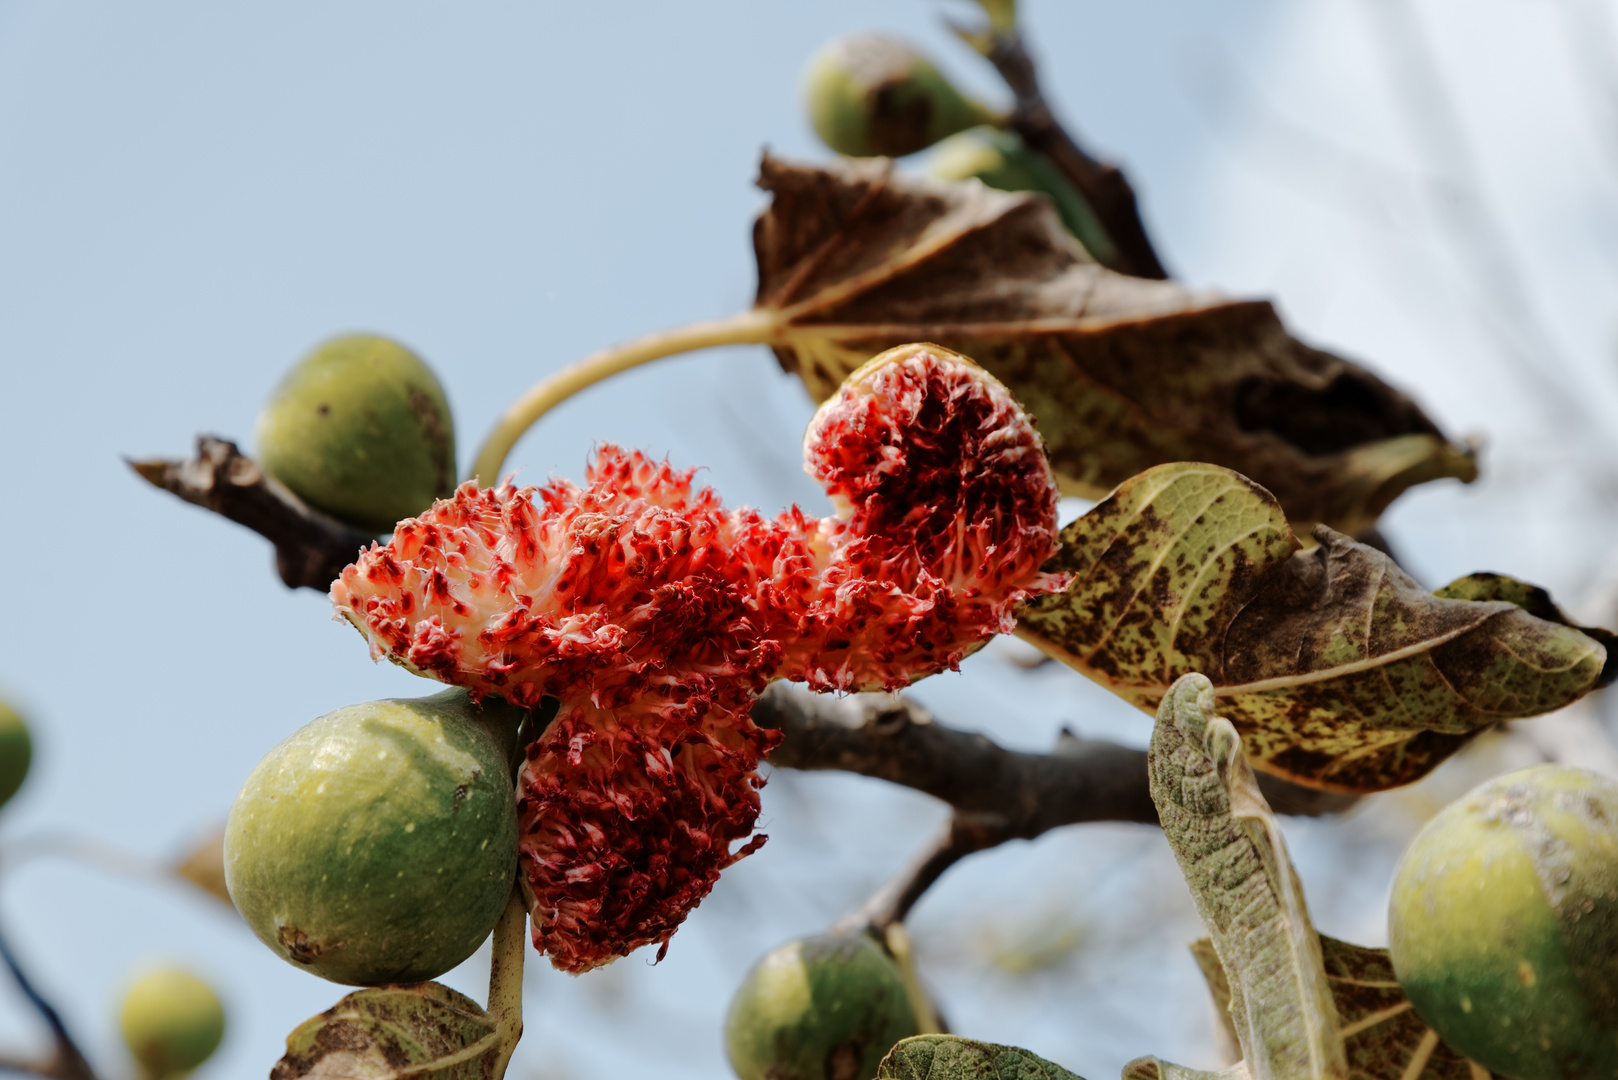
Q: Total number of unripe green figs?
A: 8